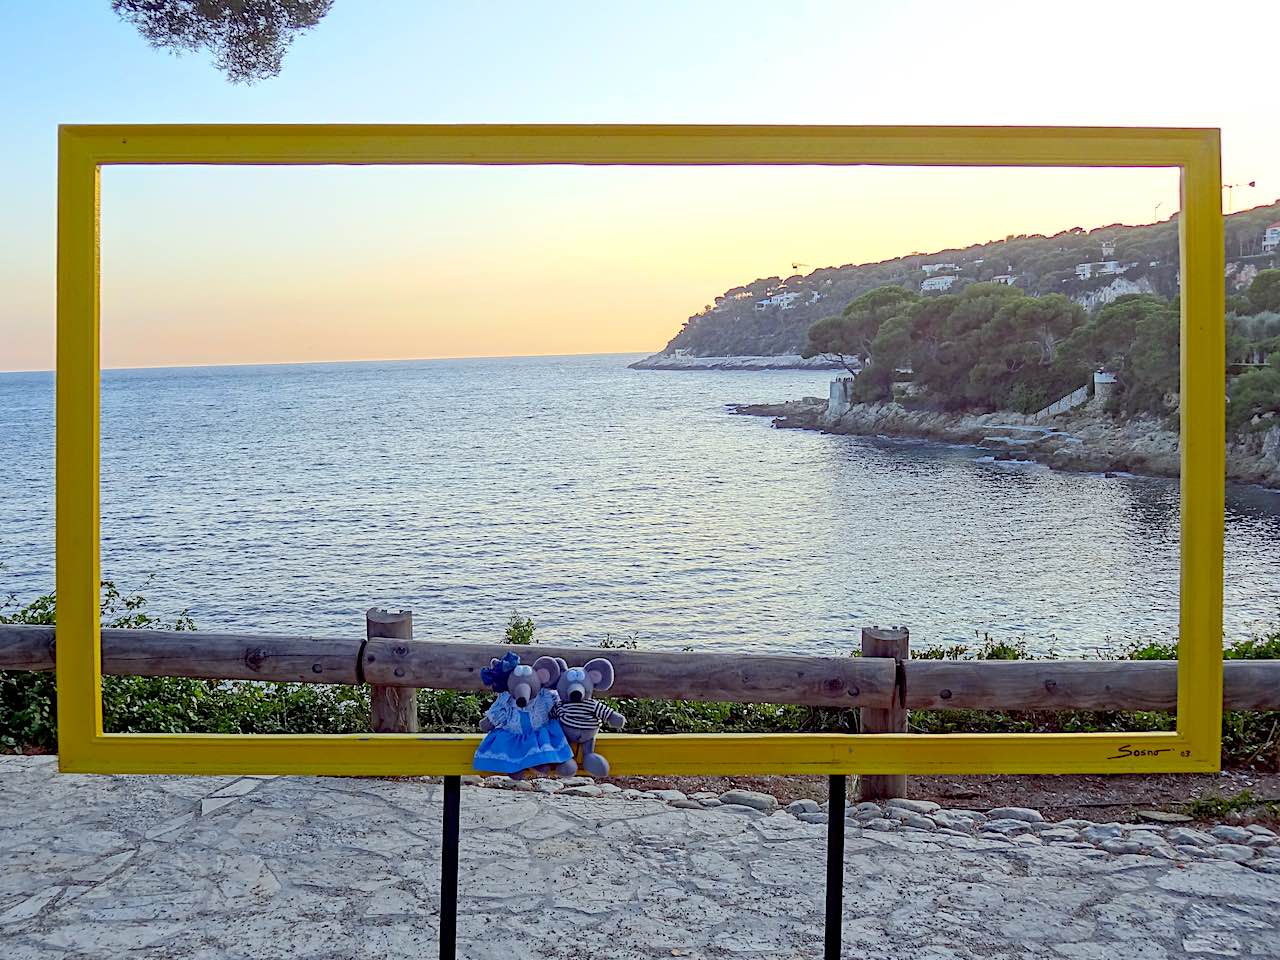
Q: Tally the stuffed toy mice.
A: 2